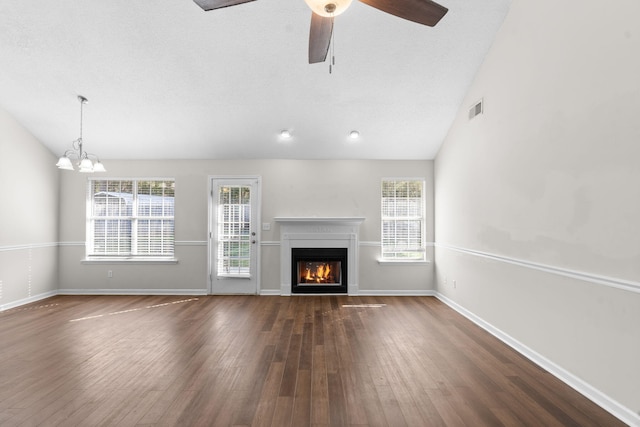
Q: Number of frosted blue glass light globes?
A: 0